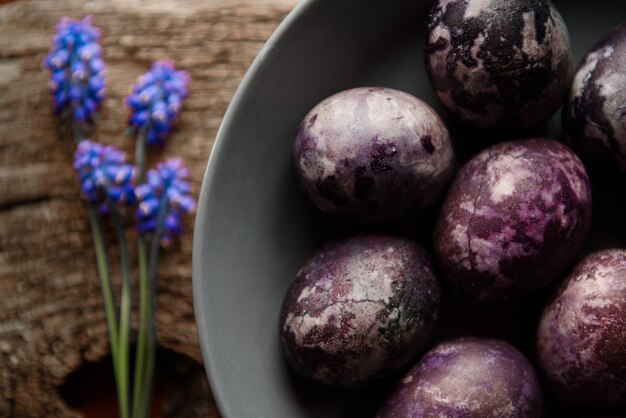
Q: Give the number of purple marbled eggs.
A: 7